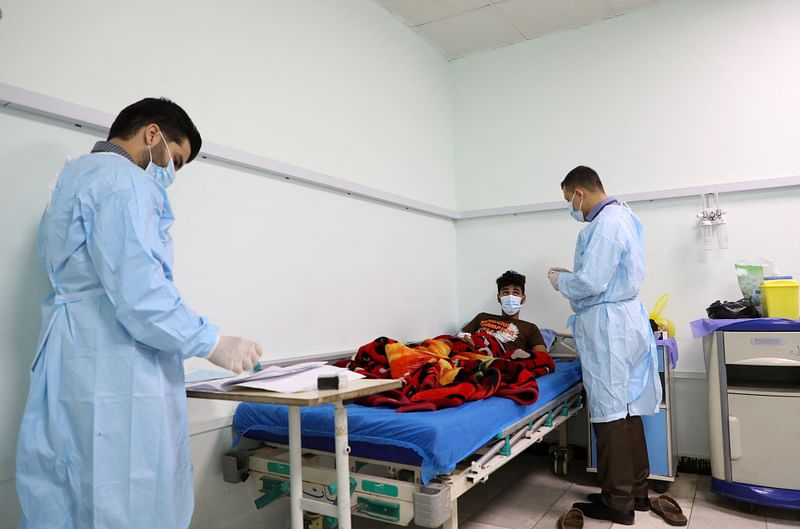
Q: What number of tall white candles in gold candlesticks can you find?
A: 0